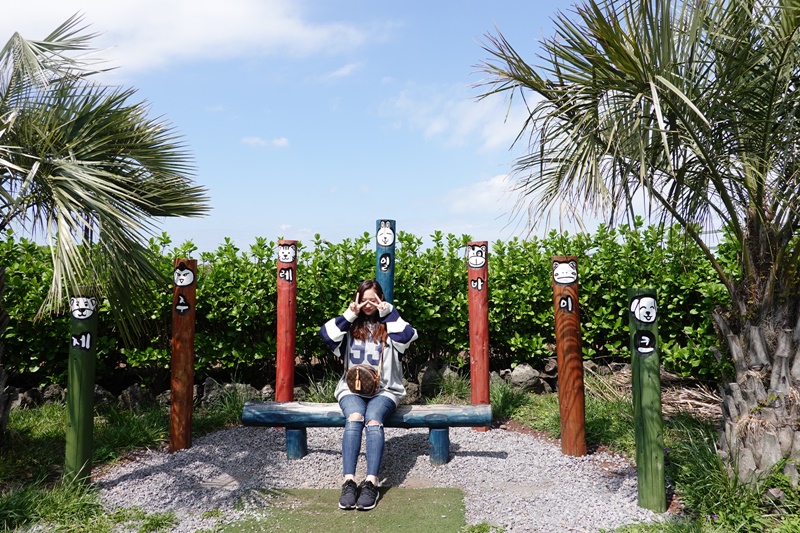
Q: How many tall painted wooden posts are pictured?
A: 7